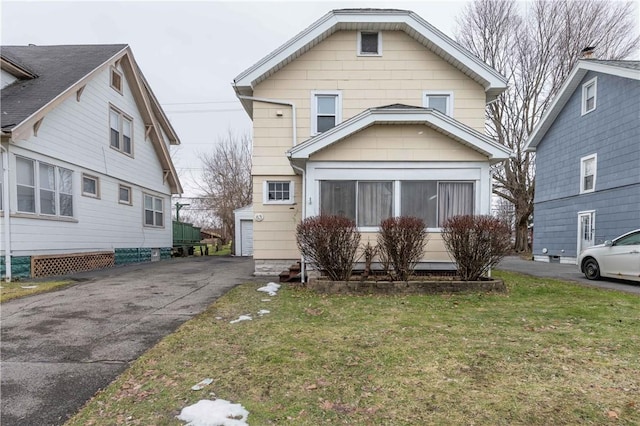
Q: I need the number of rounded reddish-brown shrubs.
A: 3